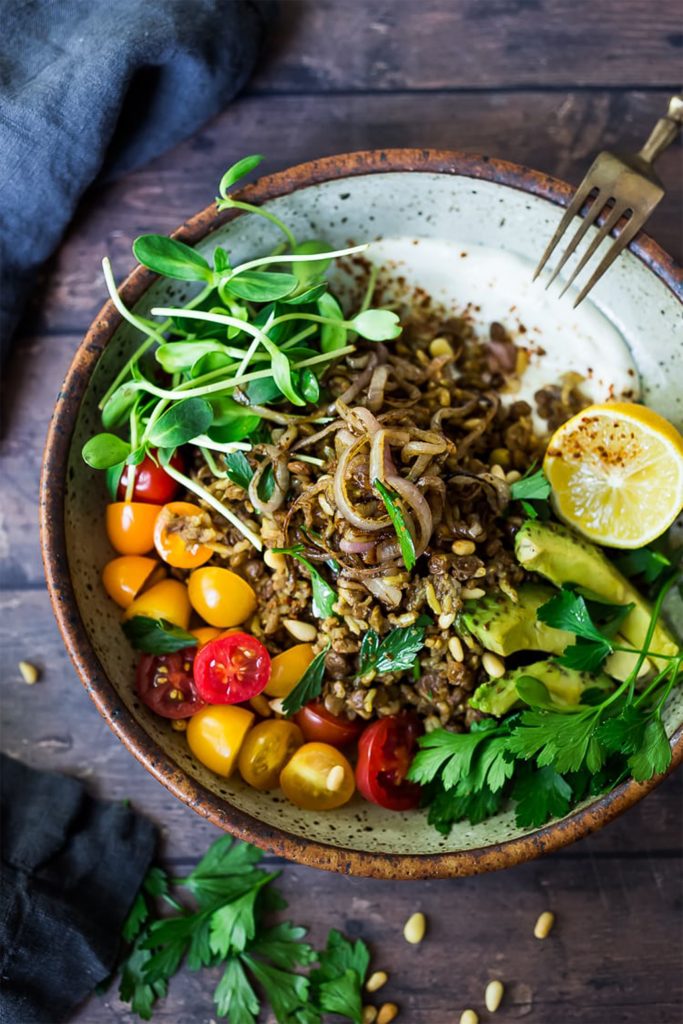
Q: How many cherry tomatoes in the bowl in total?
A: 15